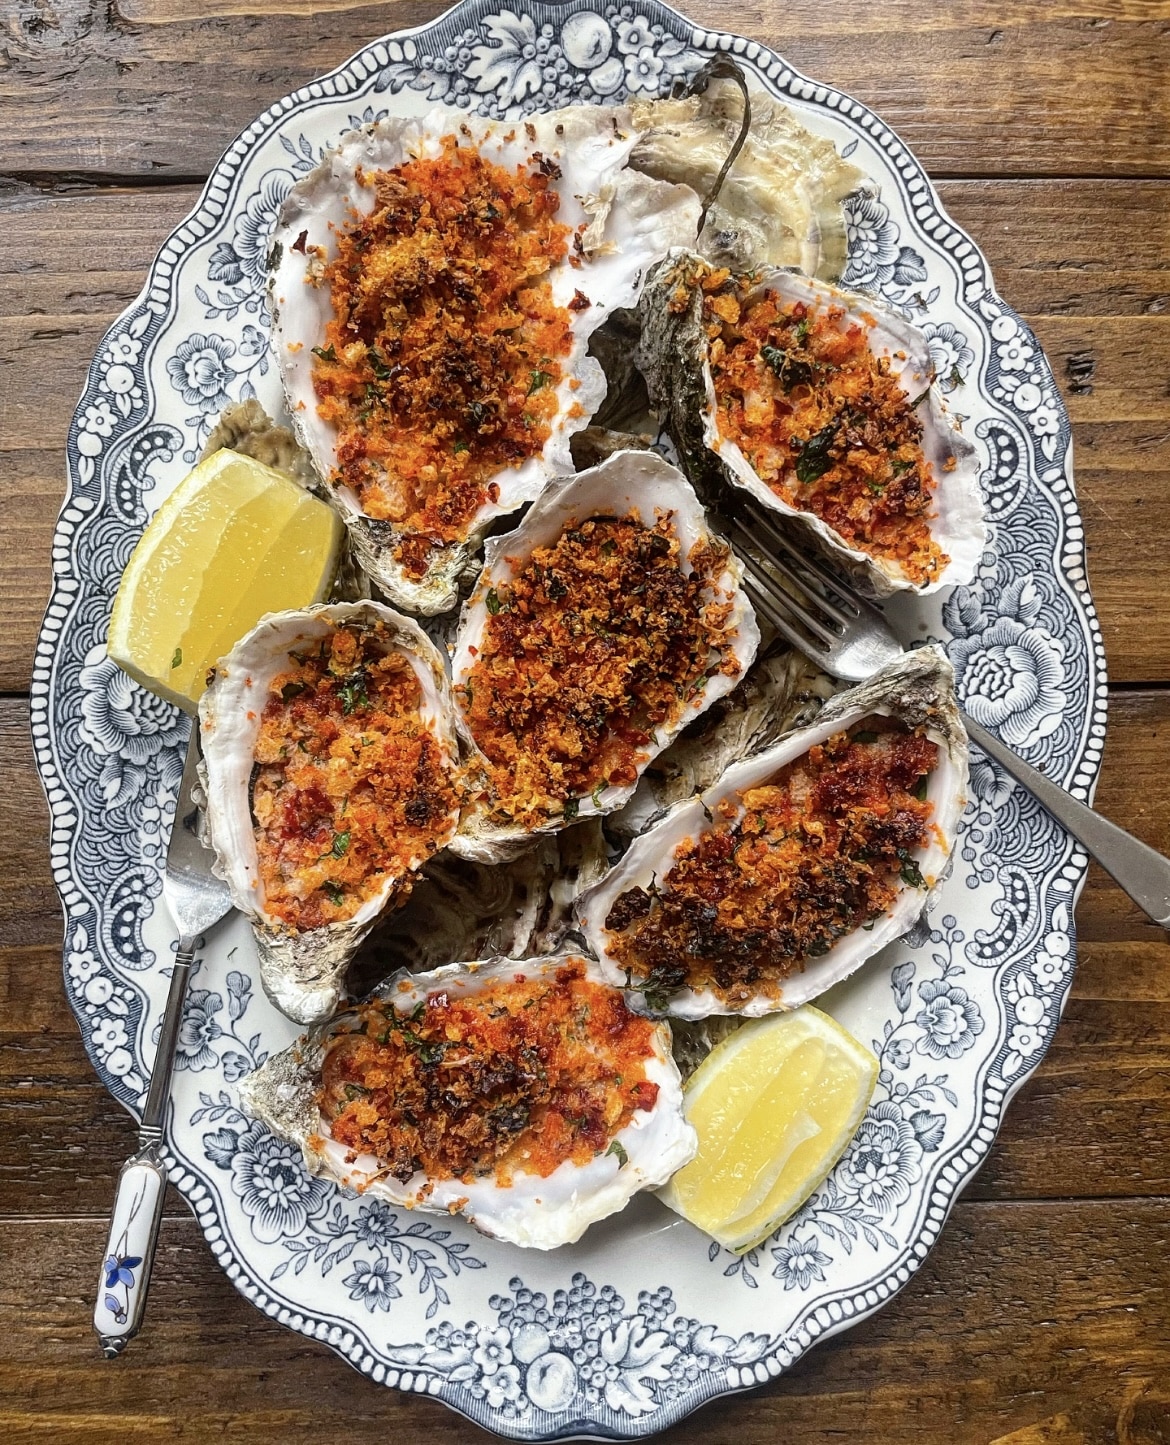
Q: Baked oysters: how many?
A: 6